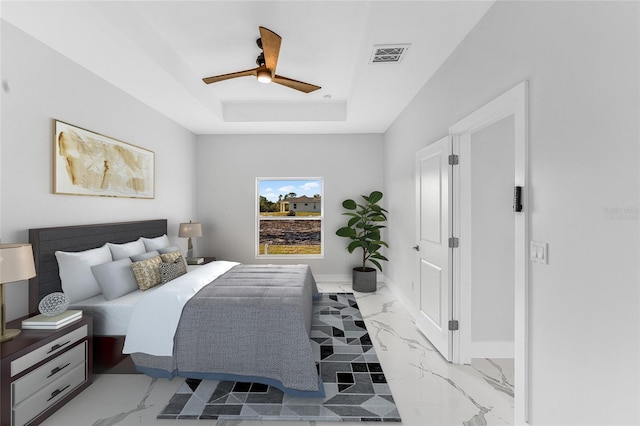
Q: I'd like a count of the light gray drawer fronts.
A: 3